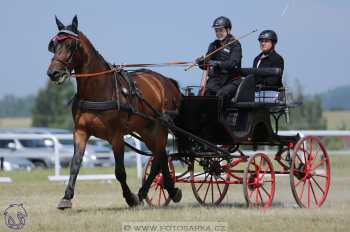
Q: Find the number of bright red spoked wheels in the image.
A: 4